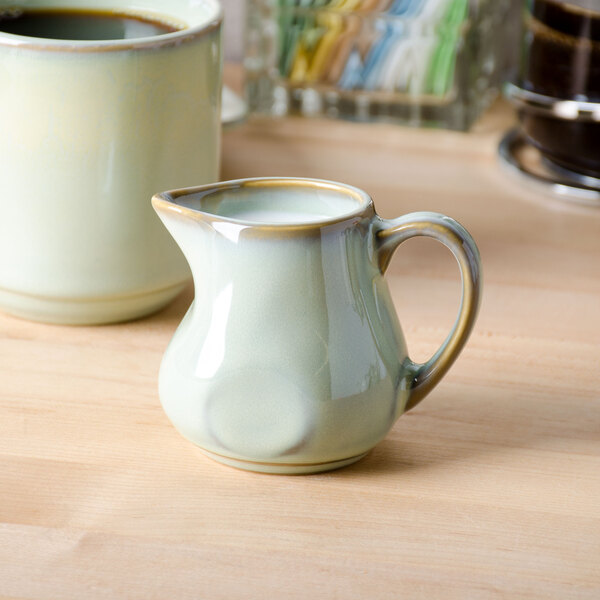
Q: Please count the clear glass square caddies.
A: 1